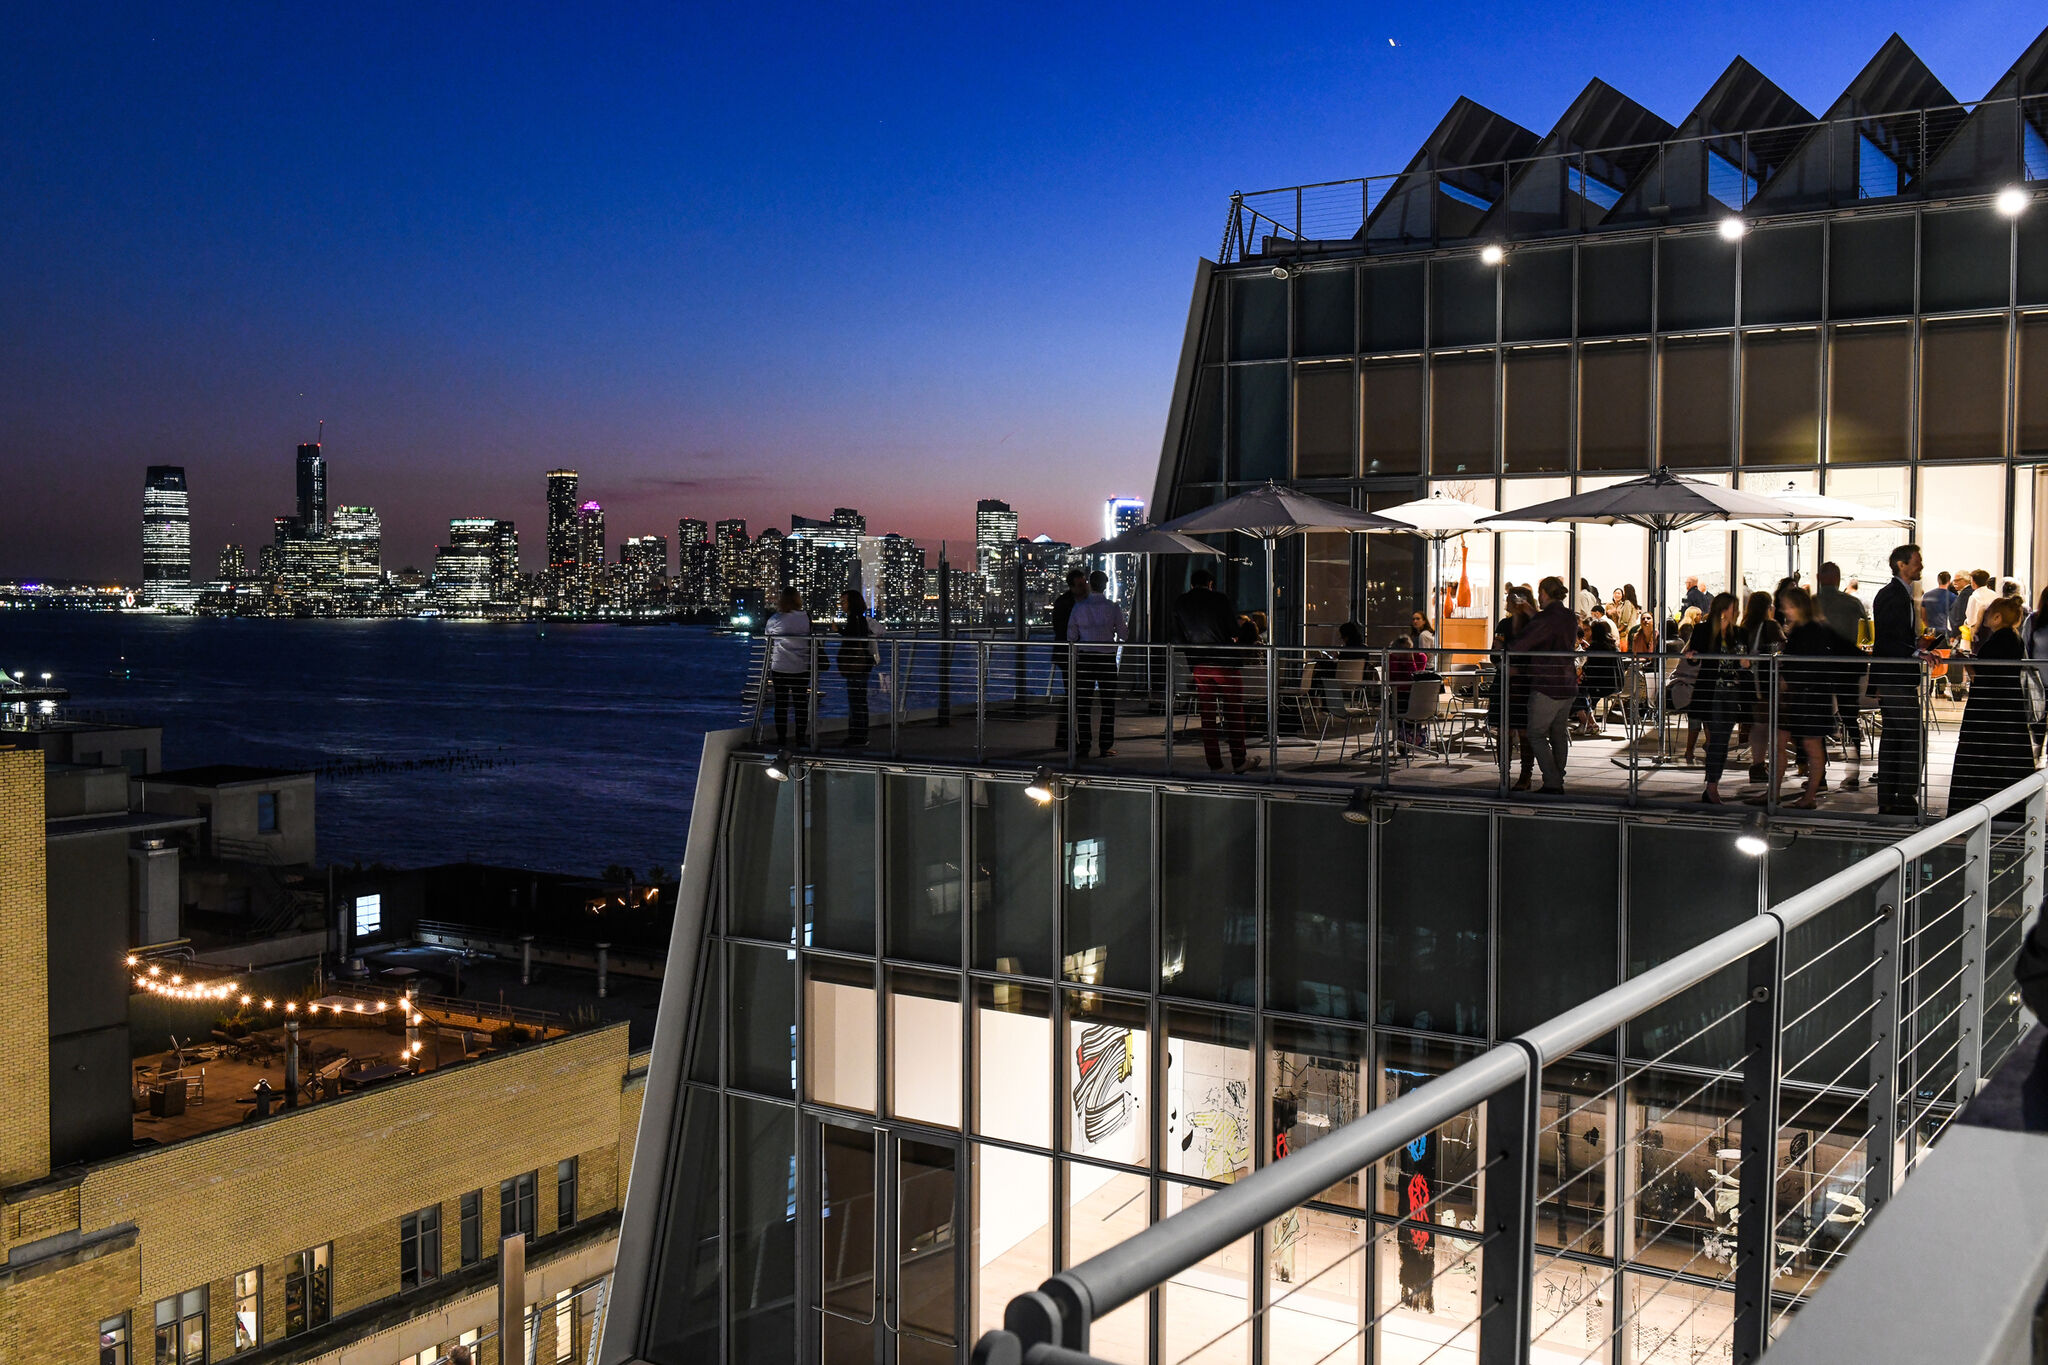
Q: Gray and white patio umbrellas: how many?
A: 5